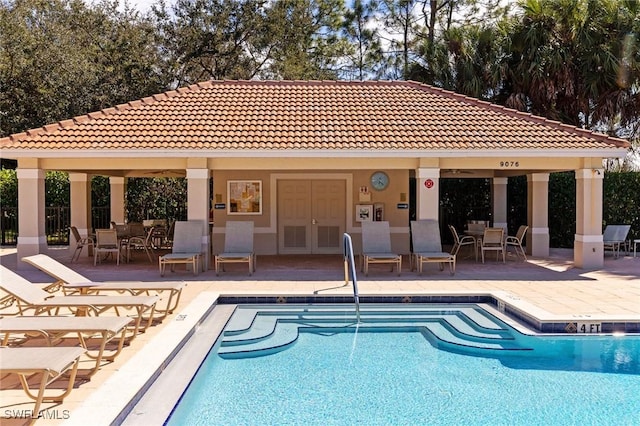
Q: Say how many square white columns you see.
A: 8